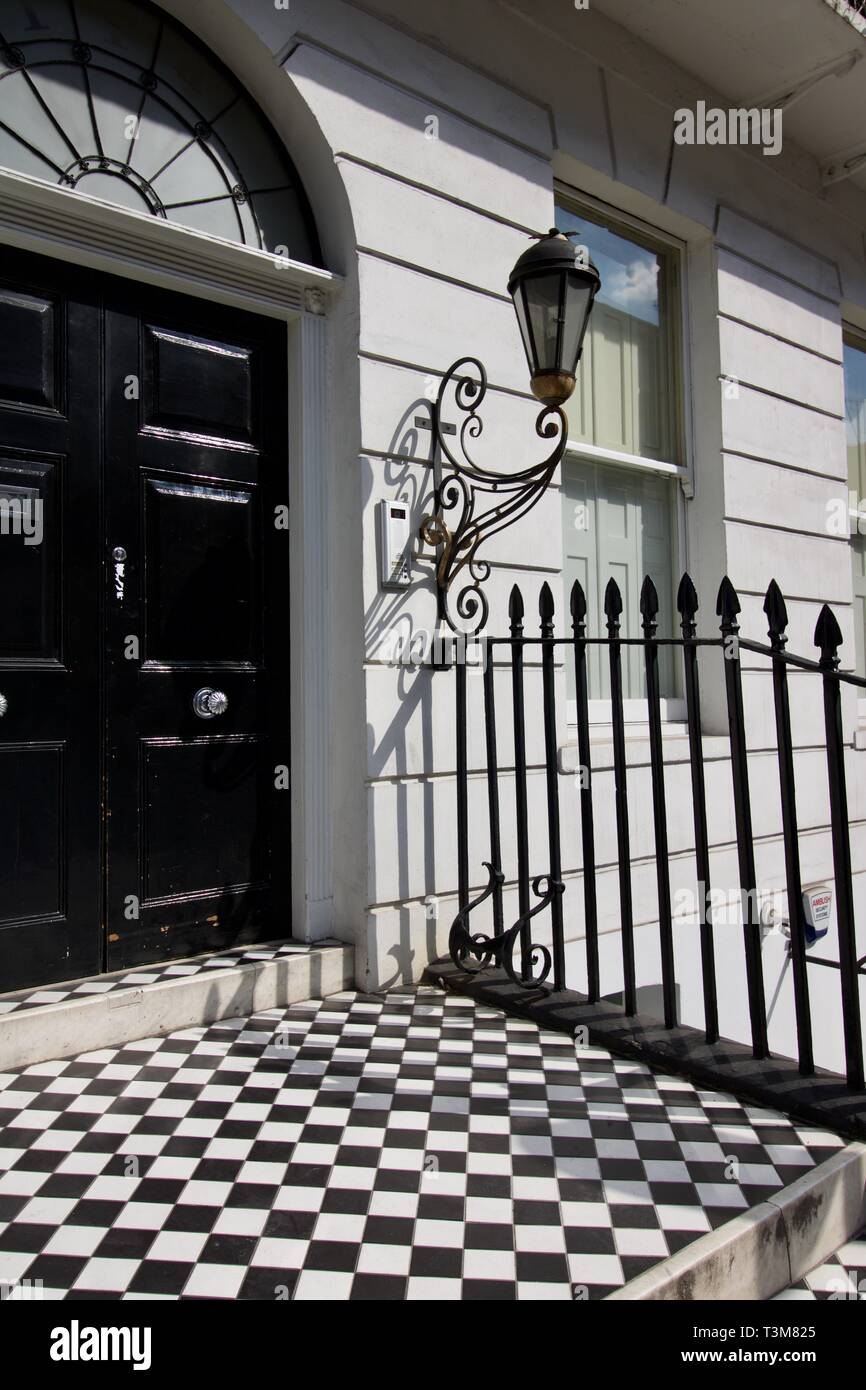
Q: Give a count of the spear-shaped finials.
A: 9